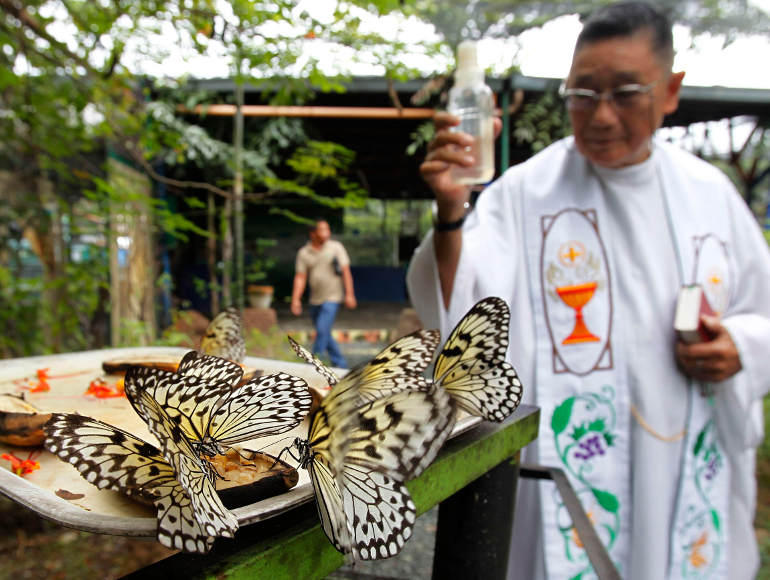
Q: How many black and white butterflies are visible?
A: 6